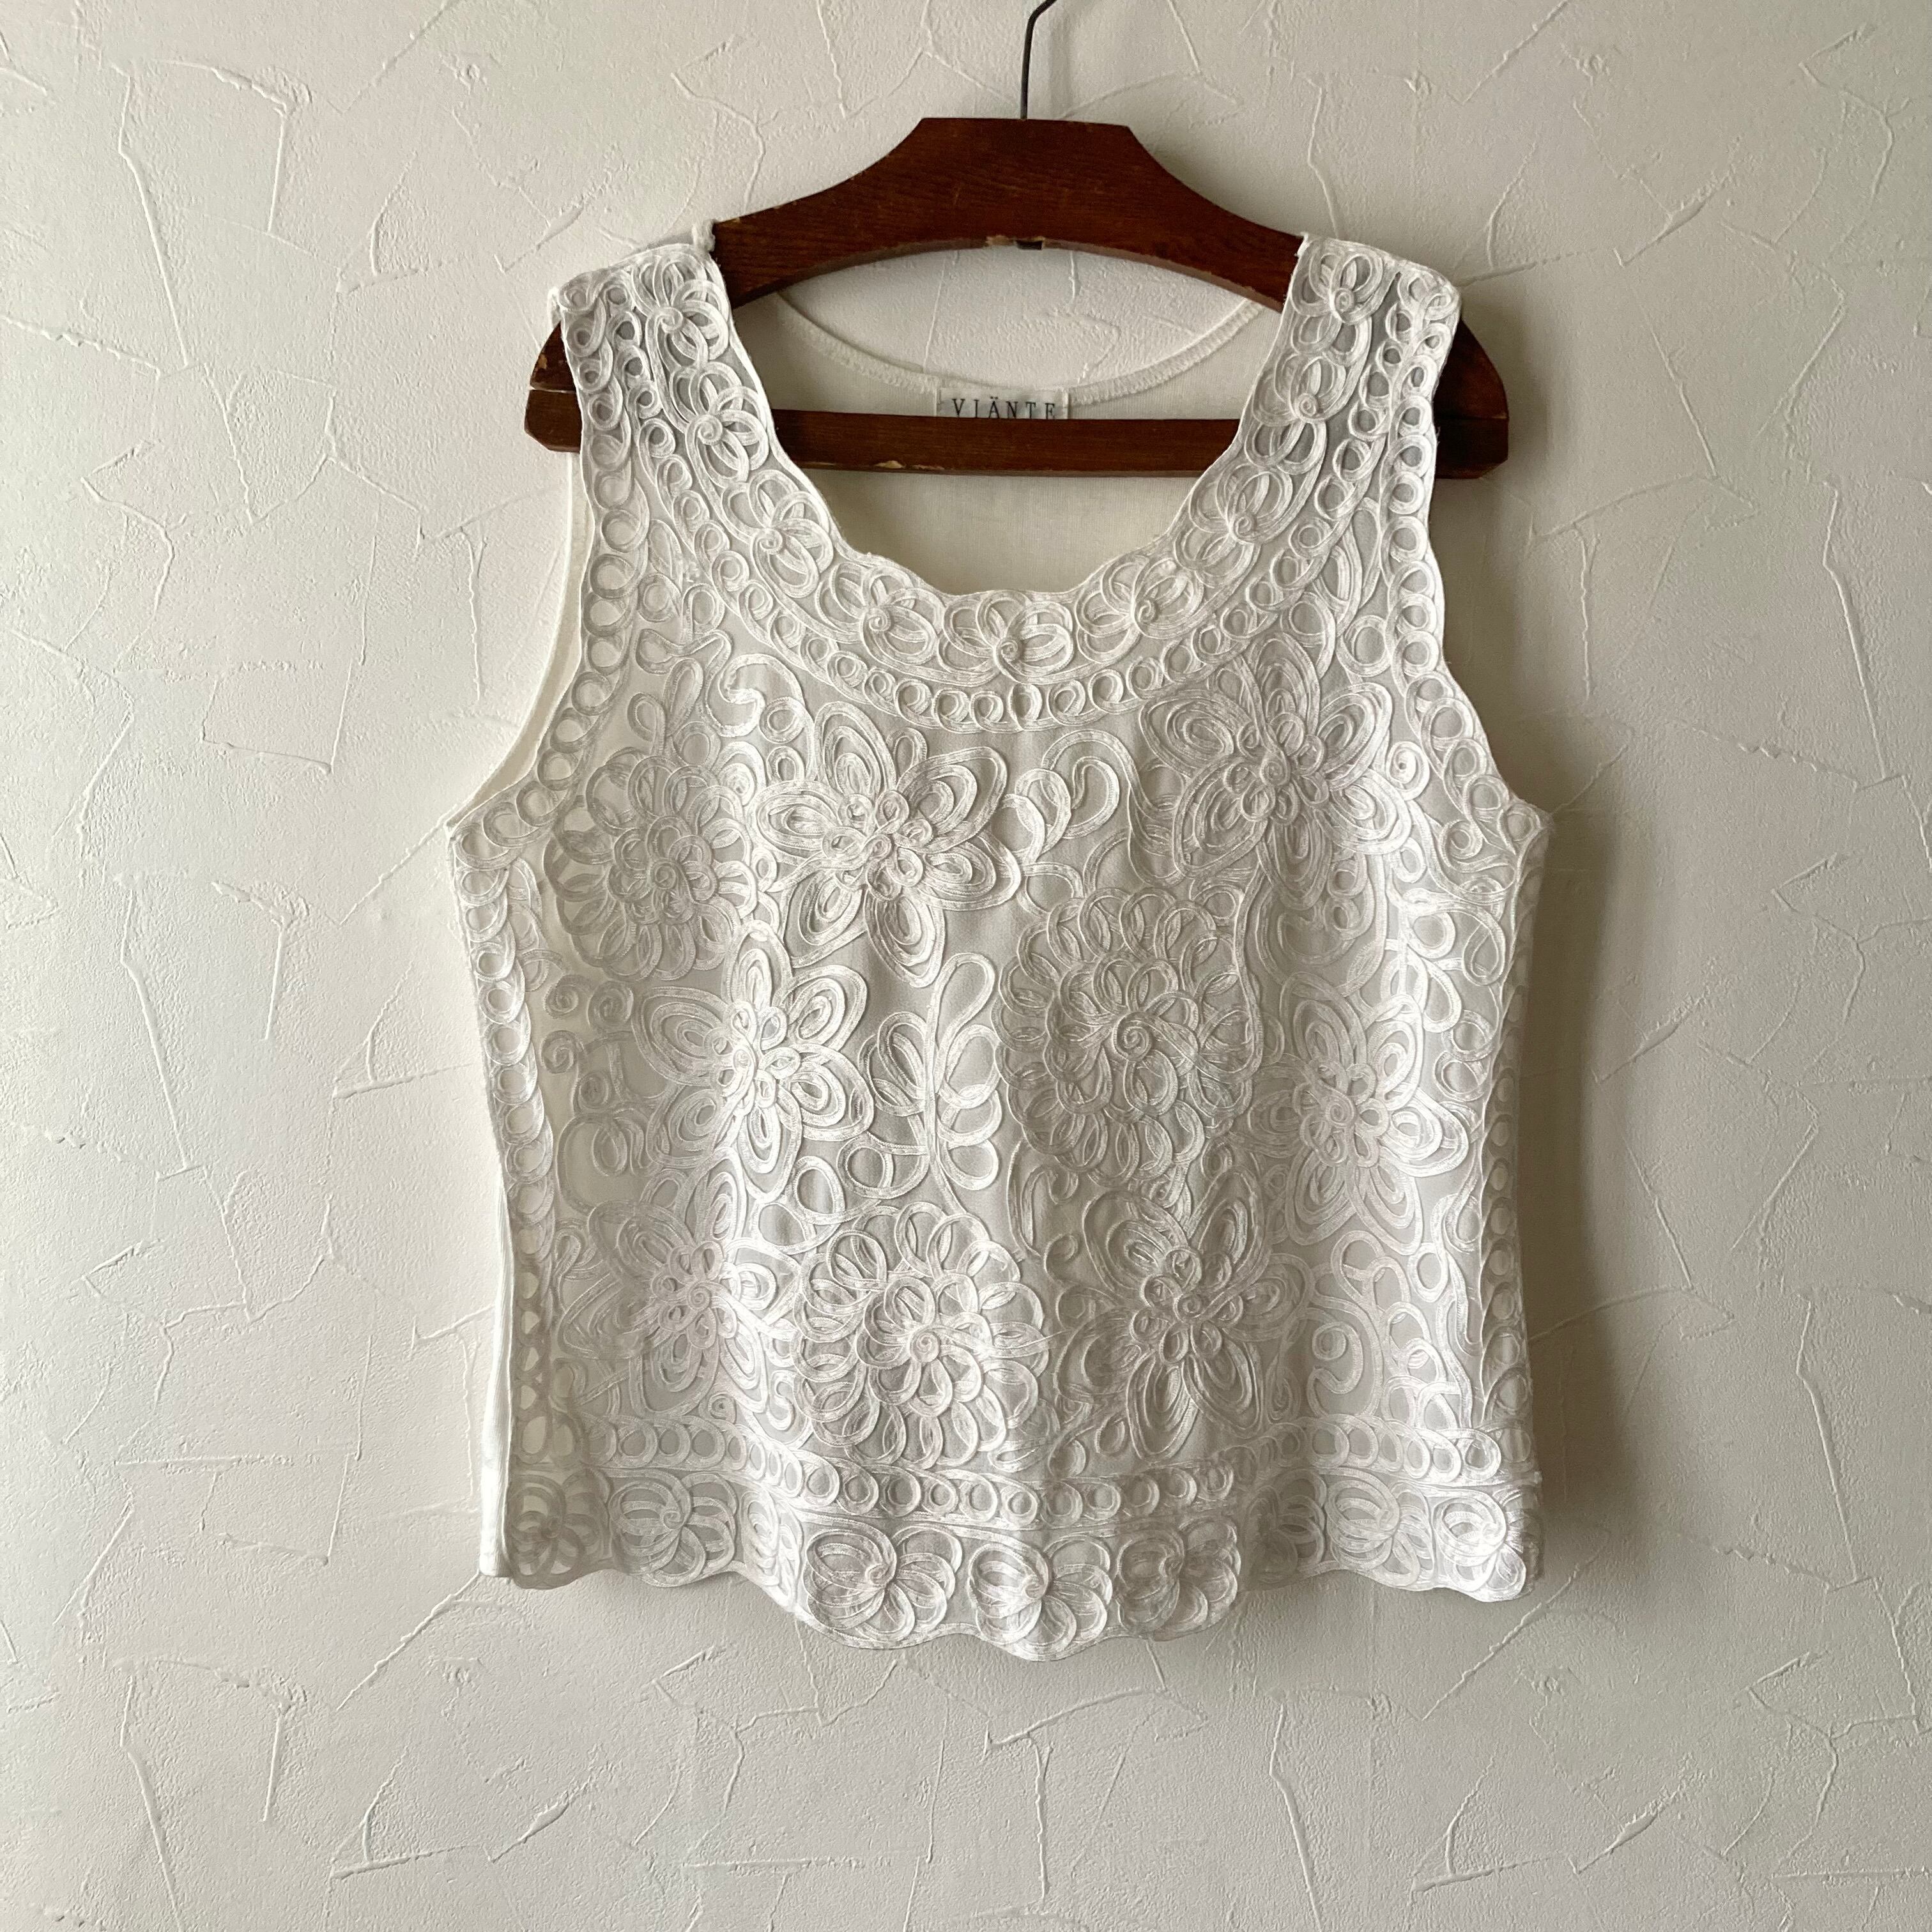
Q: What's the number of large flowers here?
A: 9